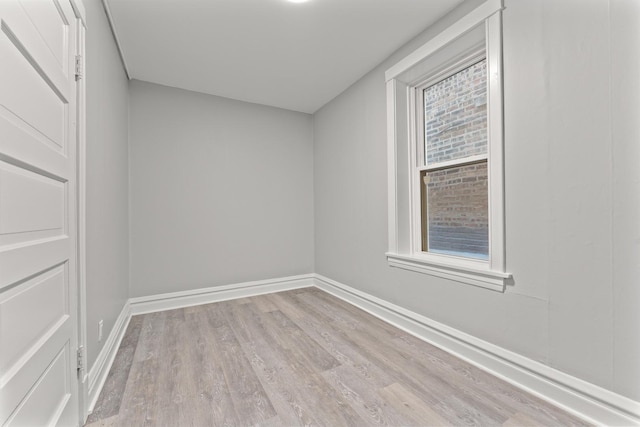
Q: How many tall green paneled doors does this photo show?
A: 0